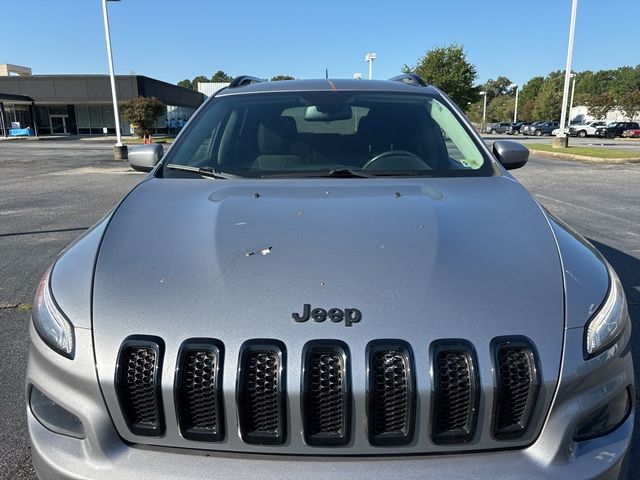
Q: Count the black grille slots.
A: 7